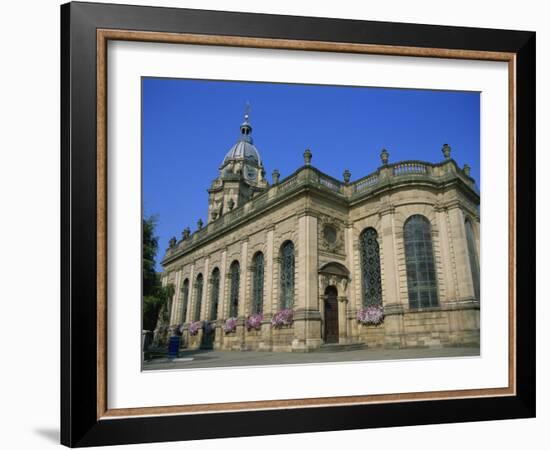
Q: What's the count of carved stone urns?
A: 11